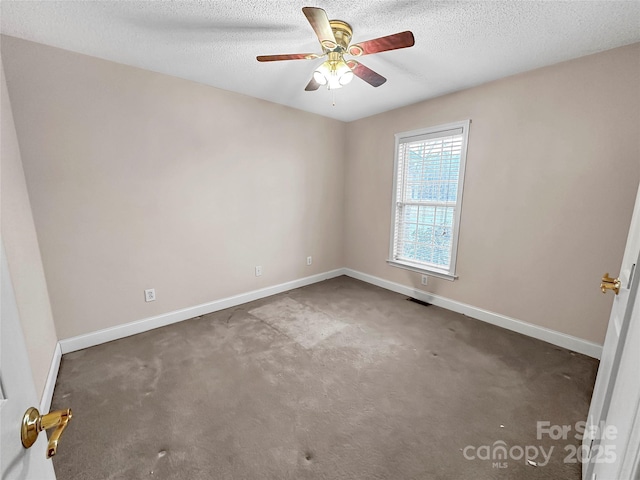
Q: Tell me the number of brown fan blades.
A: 5